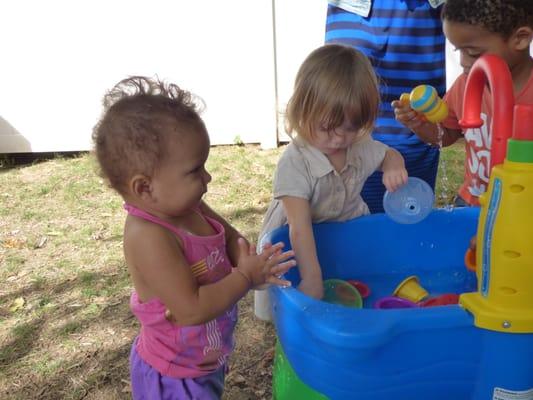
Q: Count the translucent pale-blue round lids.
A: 1